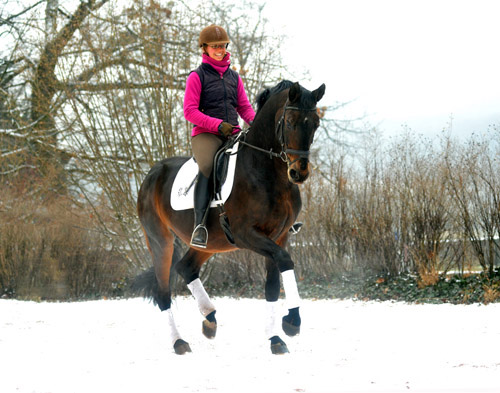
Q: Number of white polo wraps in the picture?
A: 4